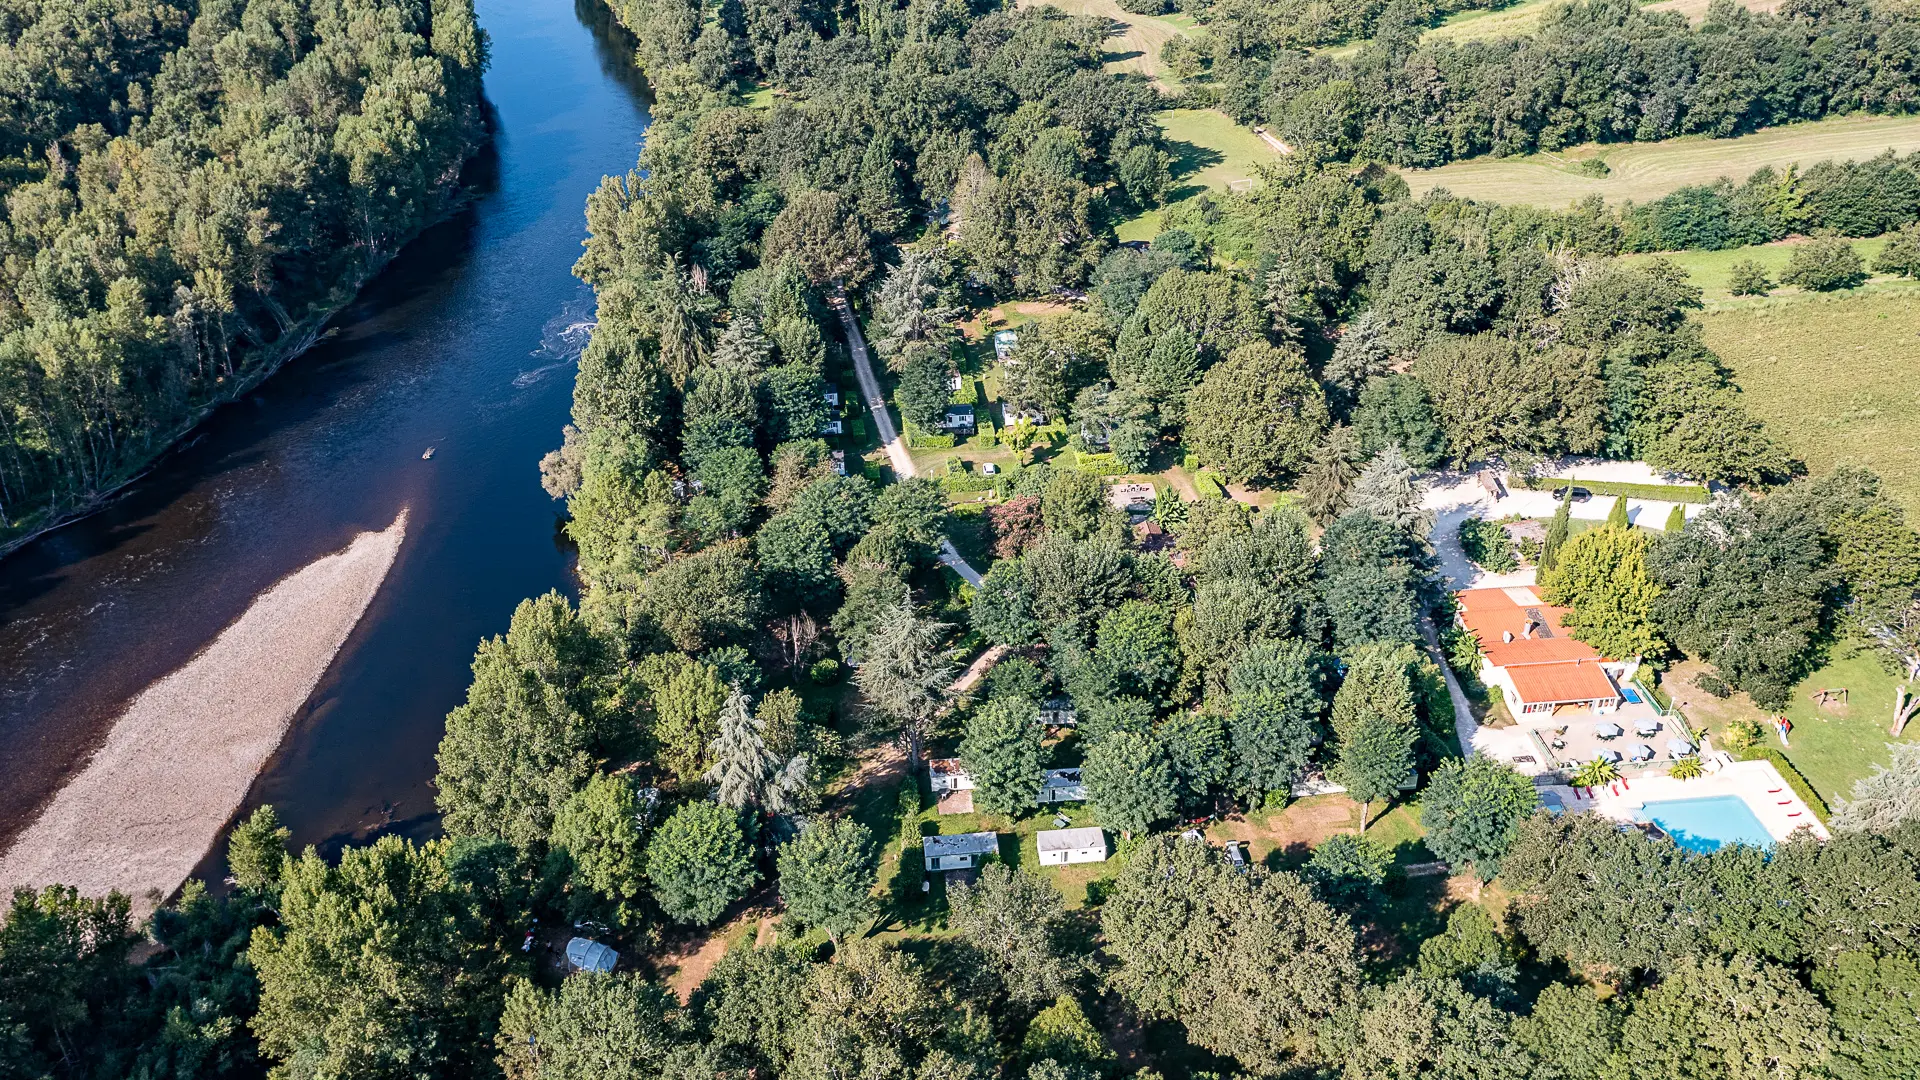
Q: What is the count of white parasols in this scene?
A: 5